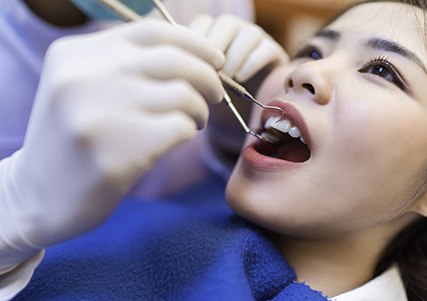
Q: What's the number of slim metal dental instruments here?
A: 2